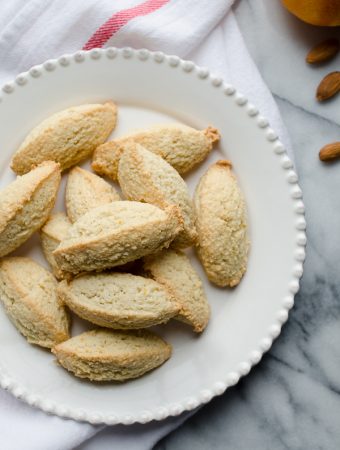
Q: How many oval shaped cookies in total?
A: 12